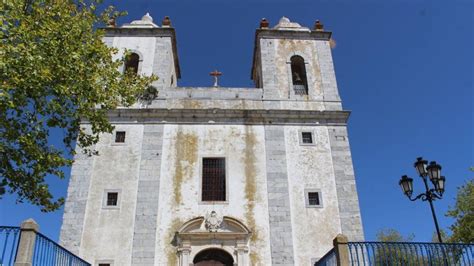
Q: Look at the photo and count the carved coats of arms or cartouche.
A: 1